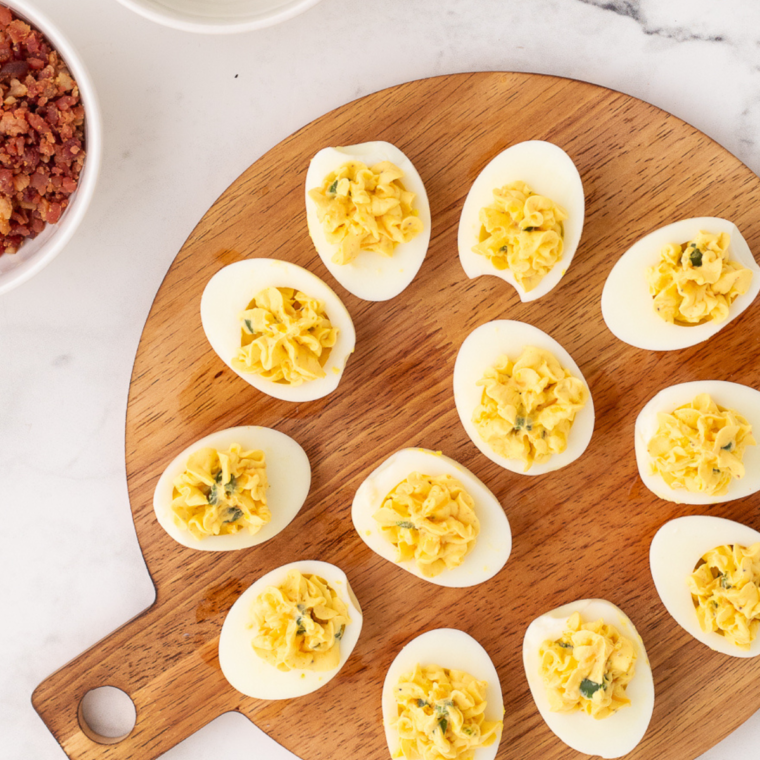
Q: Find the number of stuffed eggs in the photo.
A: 12